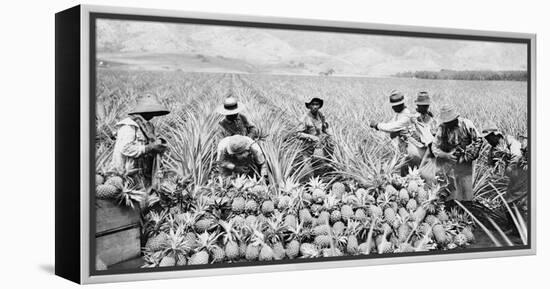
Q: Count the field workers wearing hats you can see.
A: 8